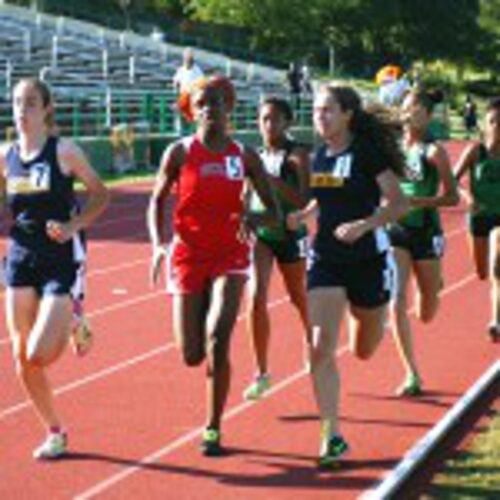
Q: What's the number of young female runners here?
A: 6